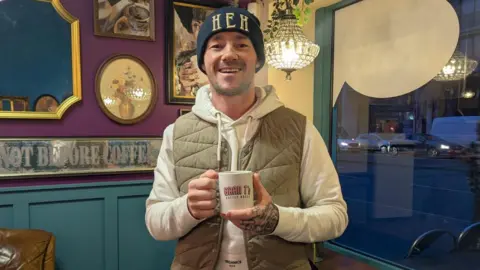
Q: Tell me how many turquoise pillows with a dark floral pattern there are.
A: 0